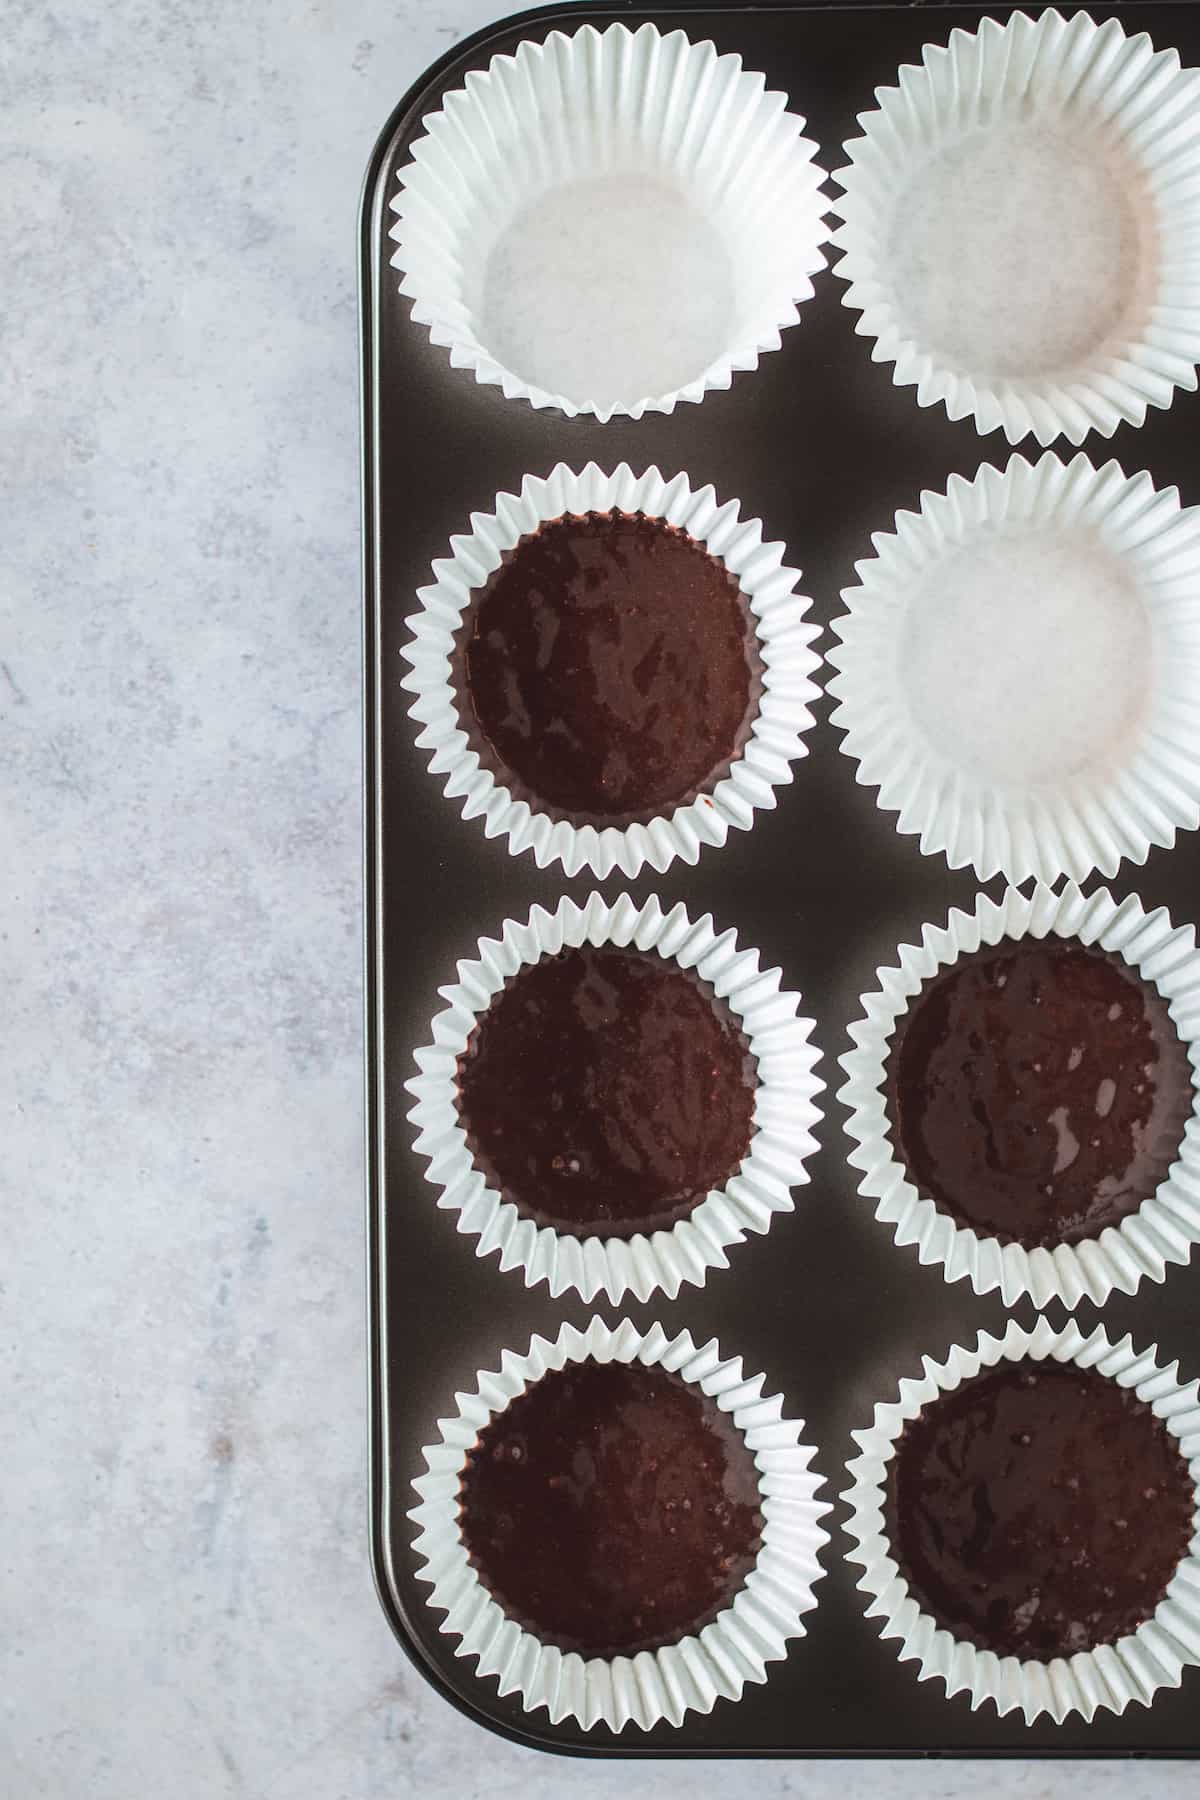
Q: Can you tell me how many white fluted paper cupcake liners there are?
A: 8